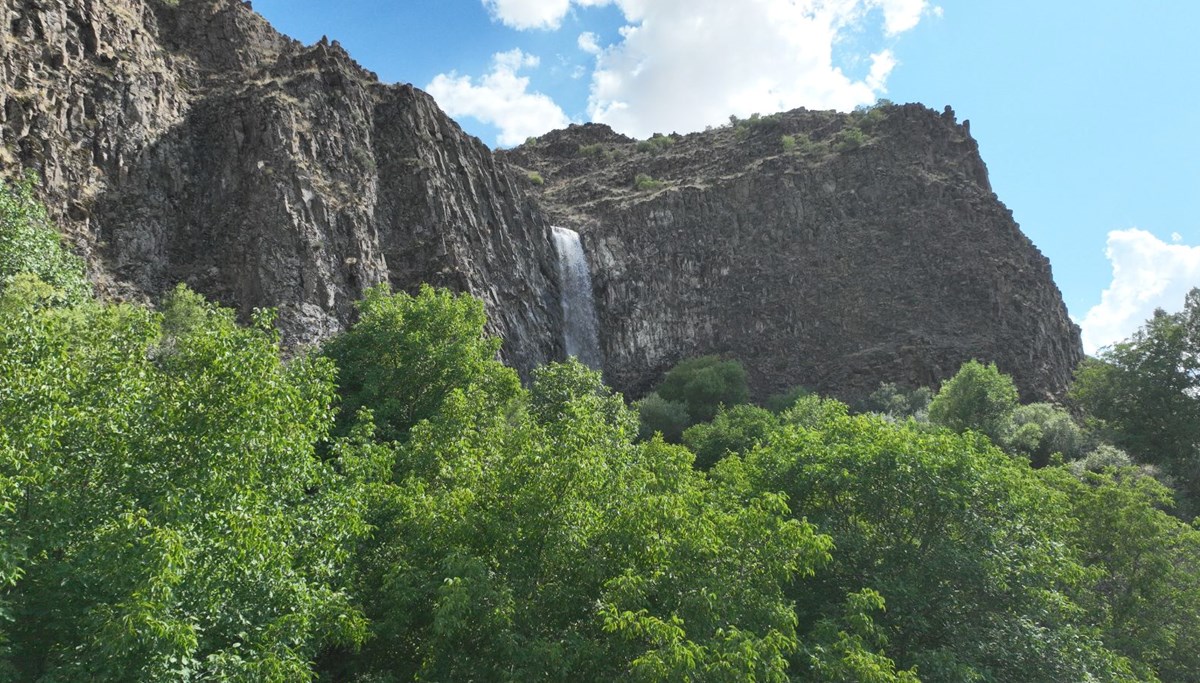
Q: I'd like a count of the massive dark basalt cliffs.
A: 2